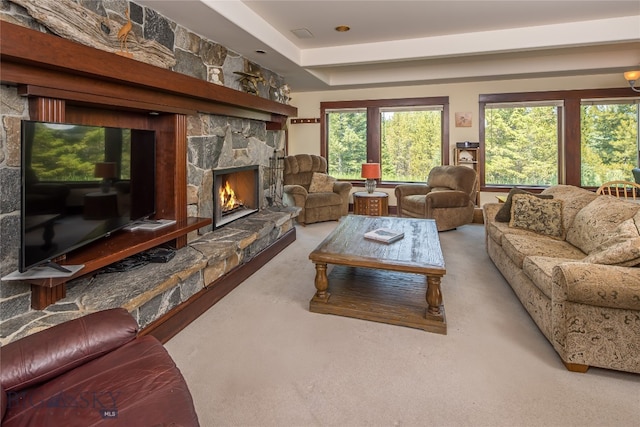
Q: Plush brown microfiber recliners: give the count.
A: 2